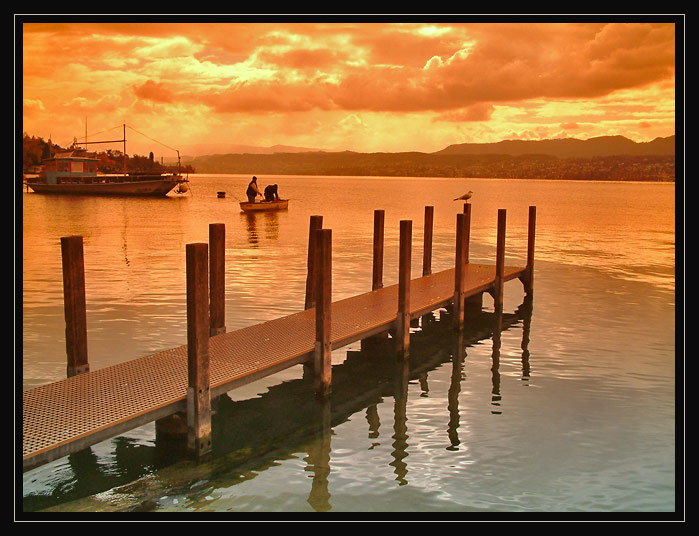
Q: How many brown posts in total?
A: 12